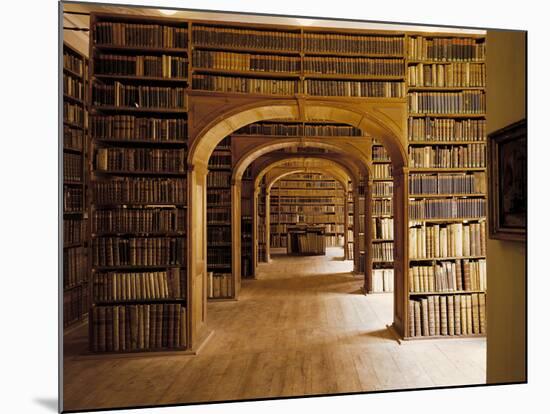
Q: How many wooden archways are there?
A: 4